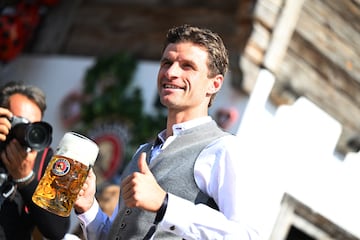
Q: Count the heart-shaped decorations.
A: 2